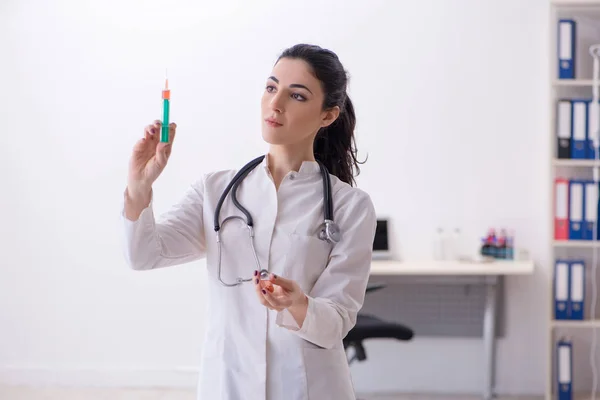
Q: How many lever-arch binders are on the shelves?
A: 10